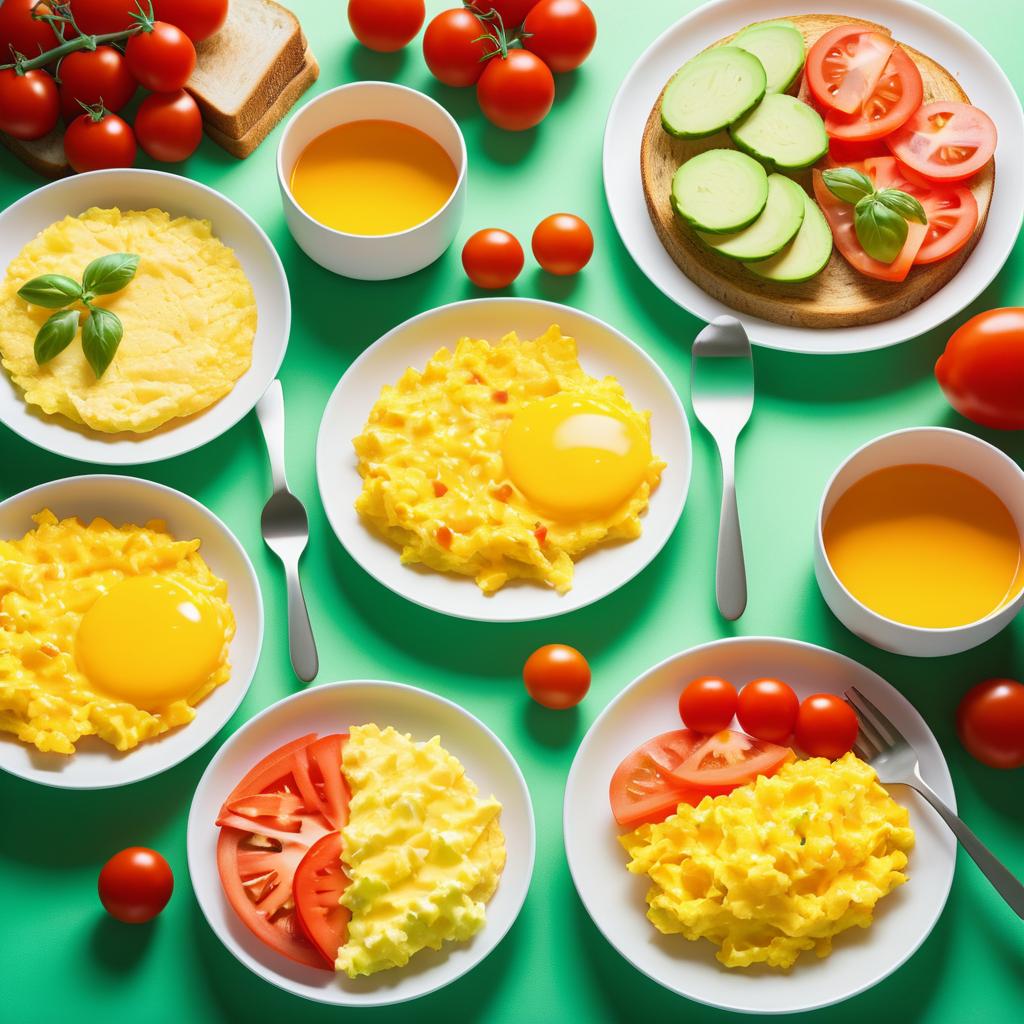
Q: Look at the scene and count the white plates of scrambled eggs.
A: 4